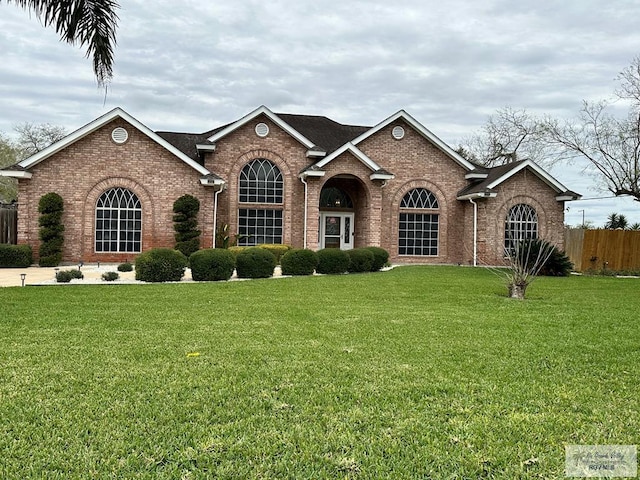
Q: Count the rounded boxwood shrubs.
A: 7